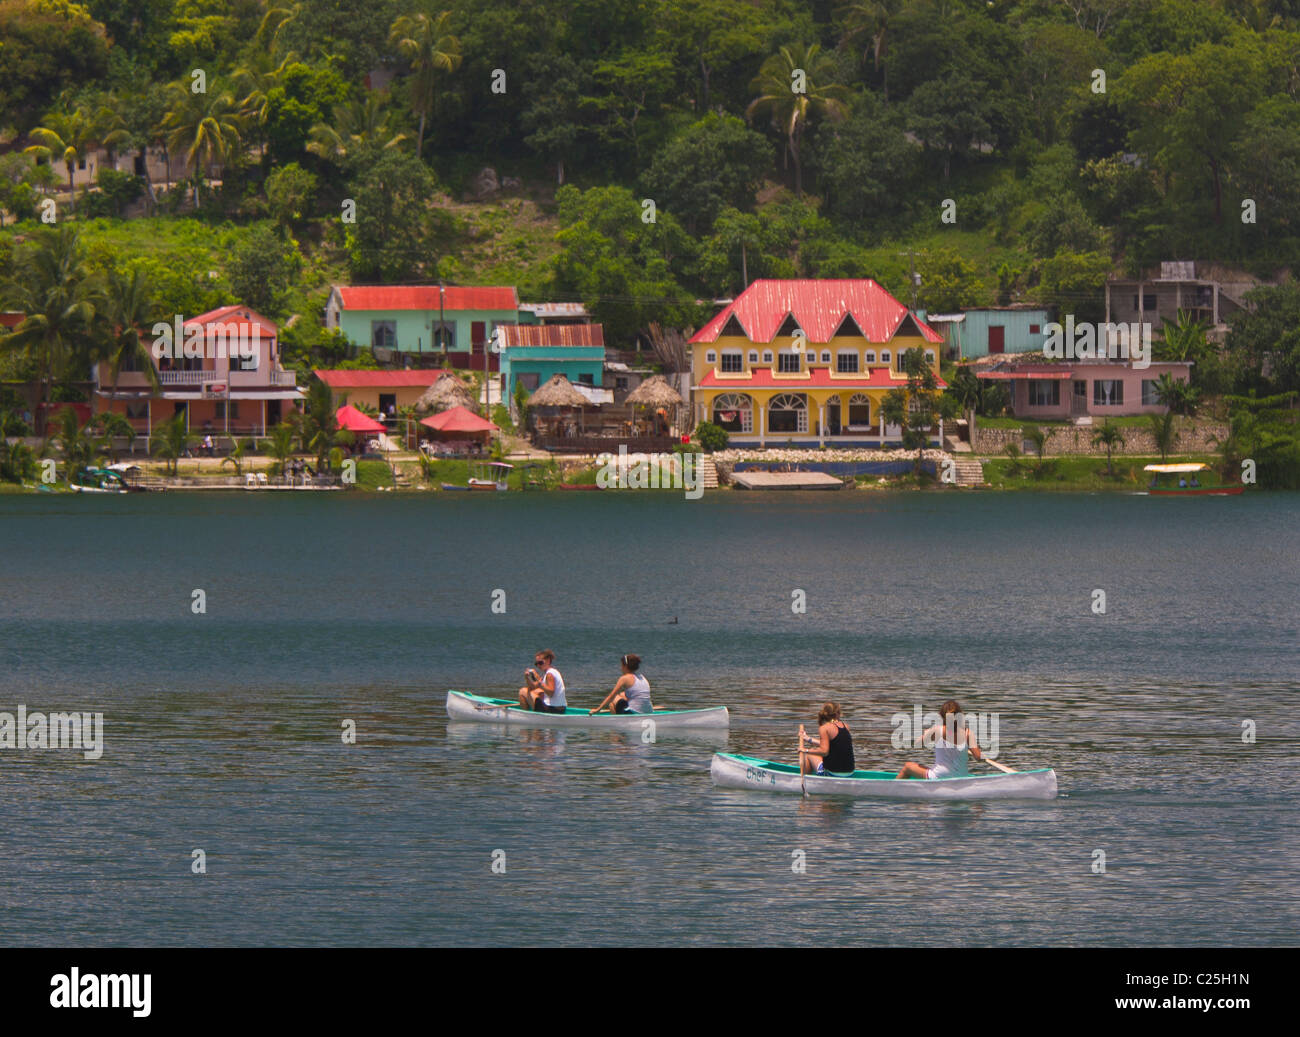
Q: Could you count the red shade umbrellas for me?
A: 2